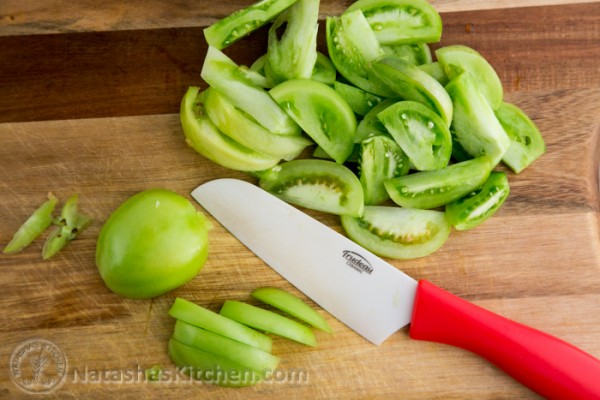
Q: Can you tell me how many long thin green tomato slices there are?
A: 5